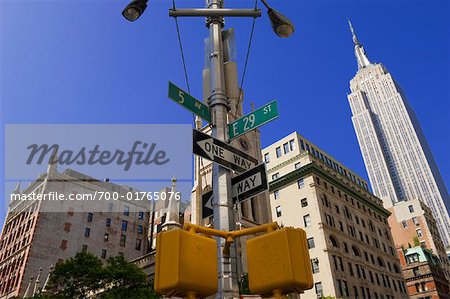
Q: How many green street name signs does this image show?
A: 2